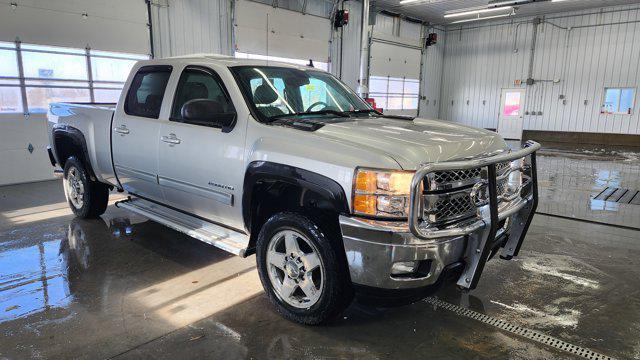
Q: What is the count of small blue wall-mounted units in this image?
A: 0